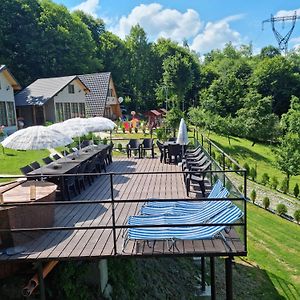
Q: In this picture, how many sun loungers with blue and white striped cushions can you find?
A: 4